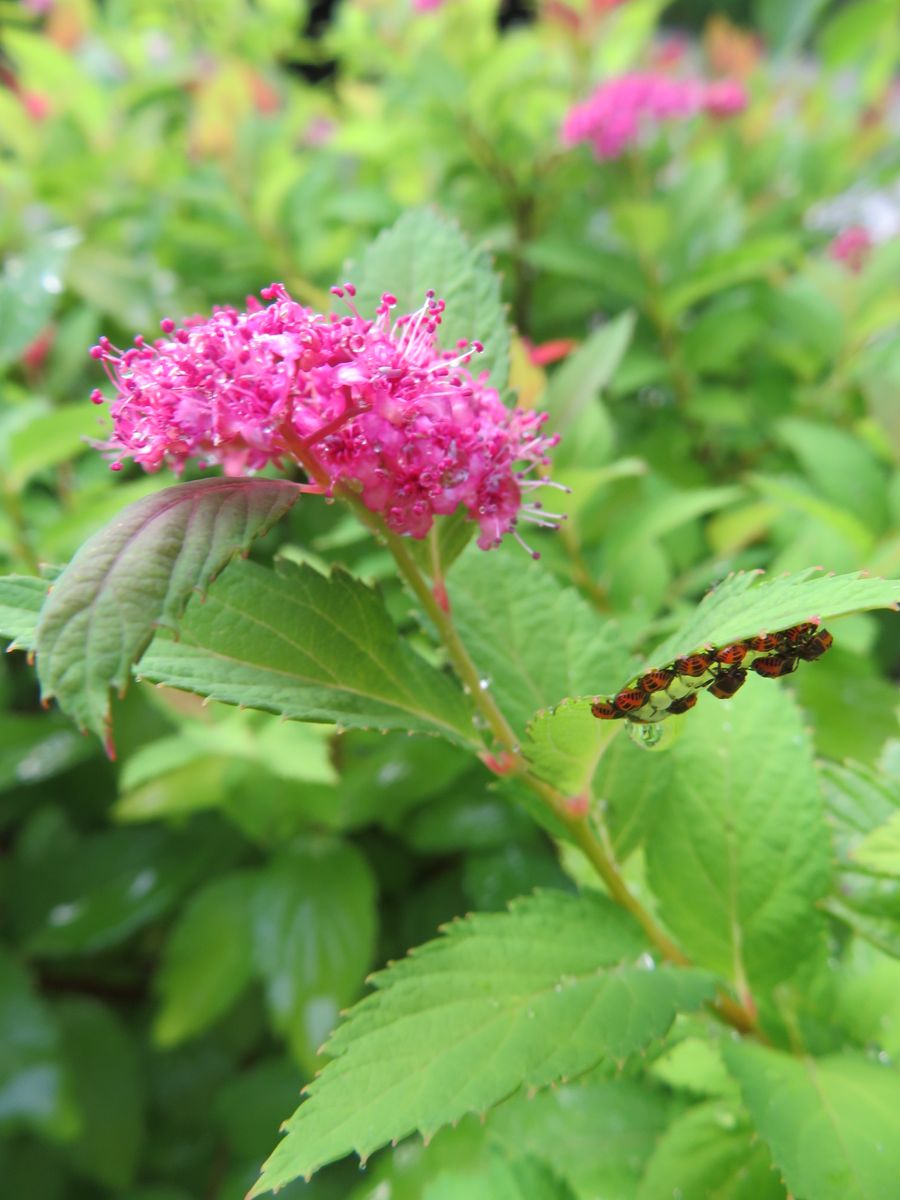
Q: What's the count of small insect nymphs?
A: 11